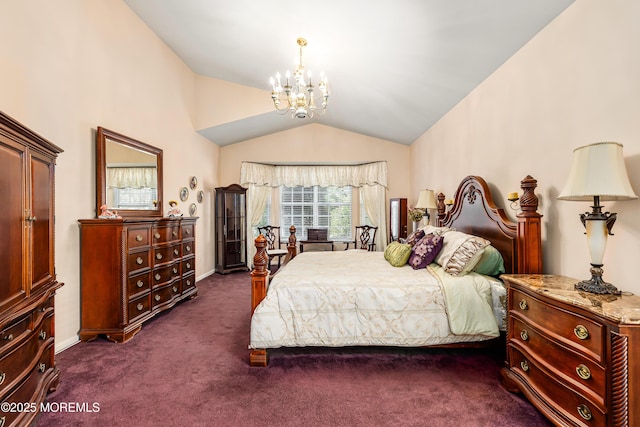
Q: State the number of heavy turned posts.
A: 4